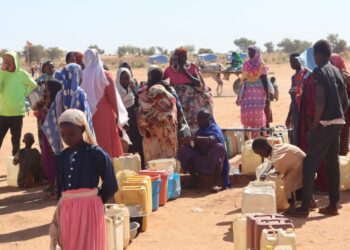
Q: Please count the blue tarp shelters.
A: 3